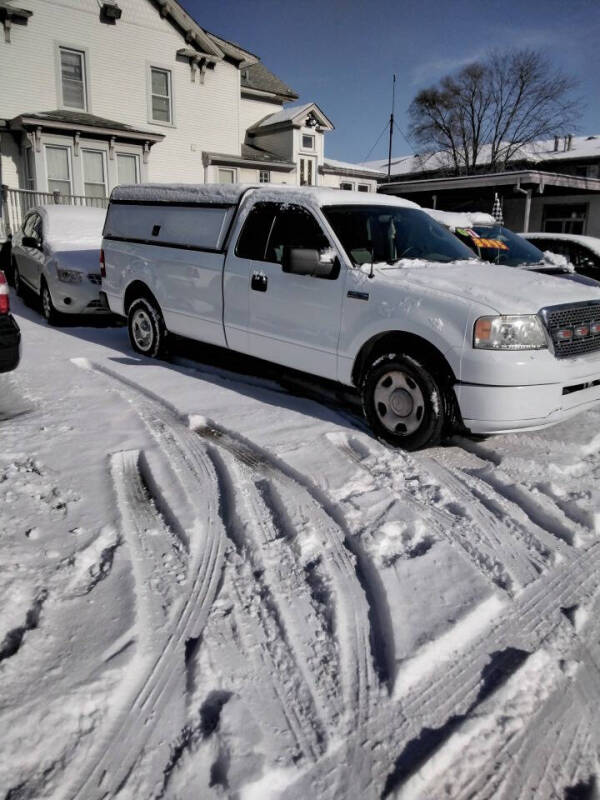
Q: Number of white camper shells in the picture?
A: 1